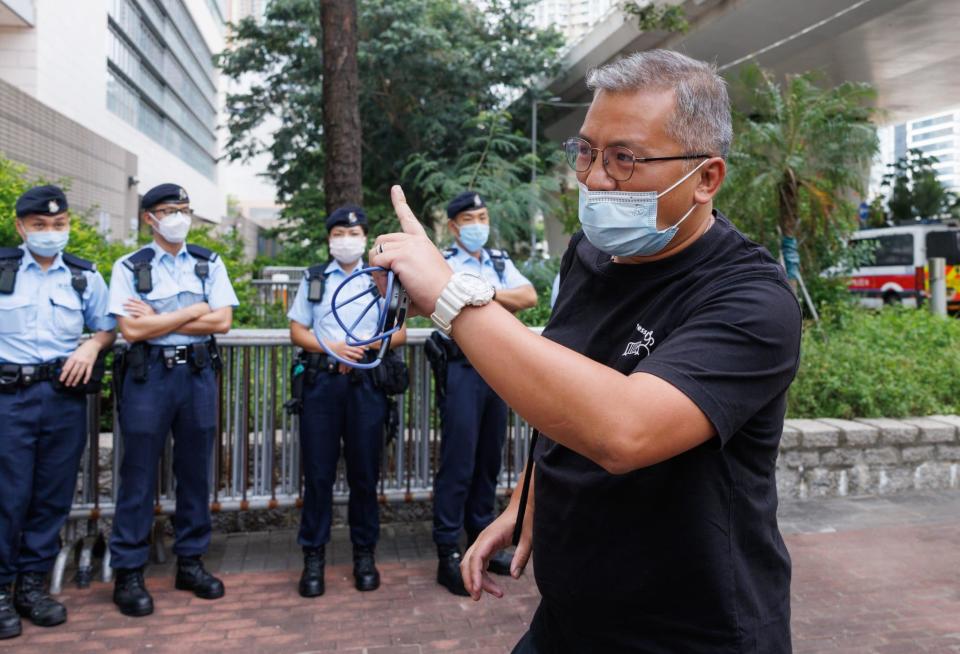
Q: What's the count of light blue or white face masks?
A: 5